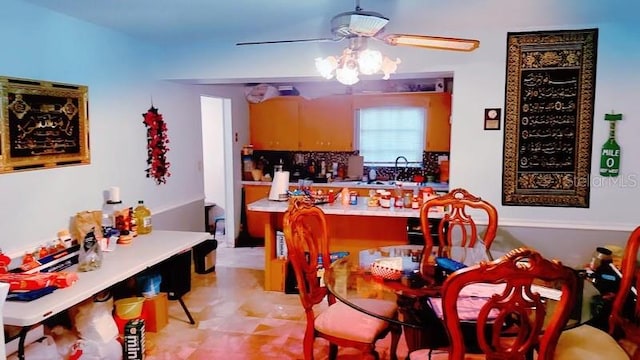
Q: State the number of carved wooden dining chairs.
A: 4